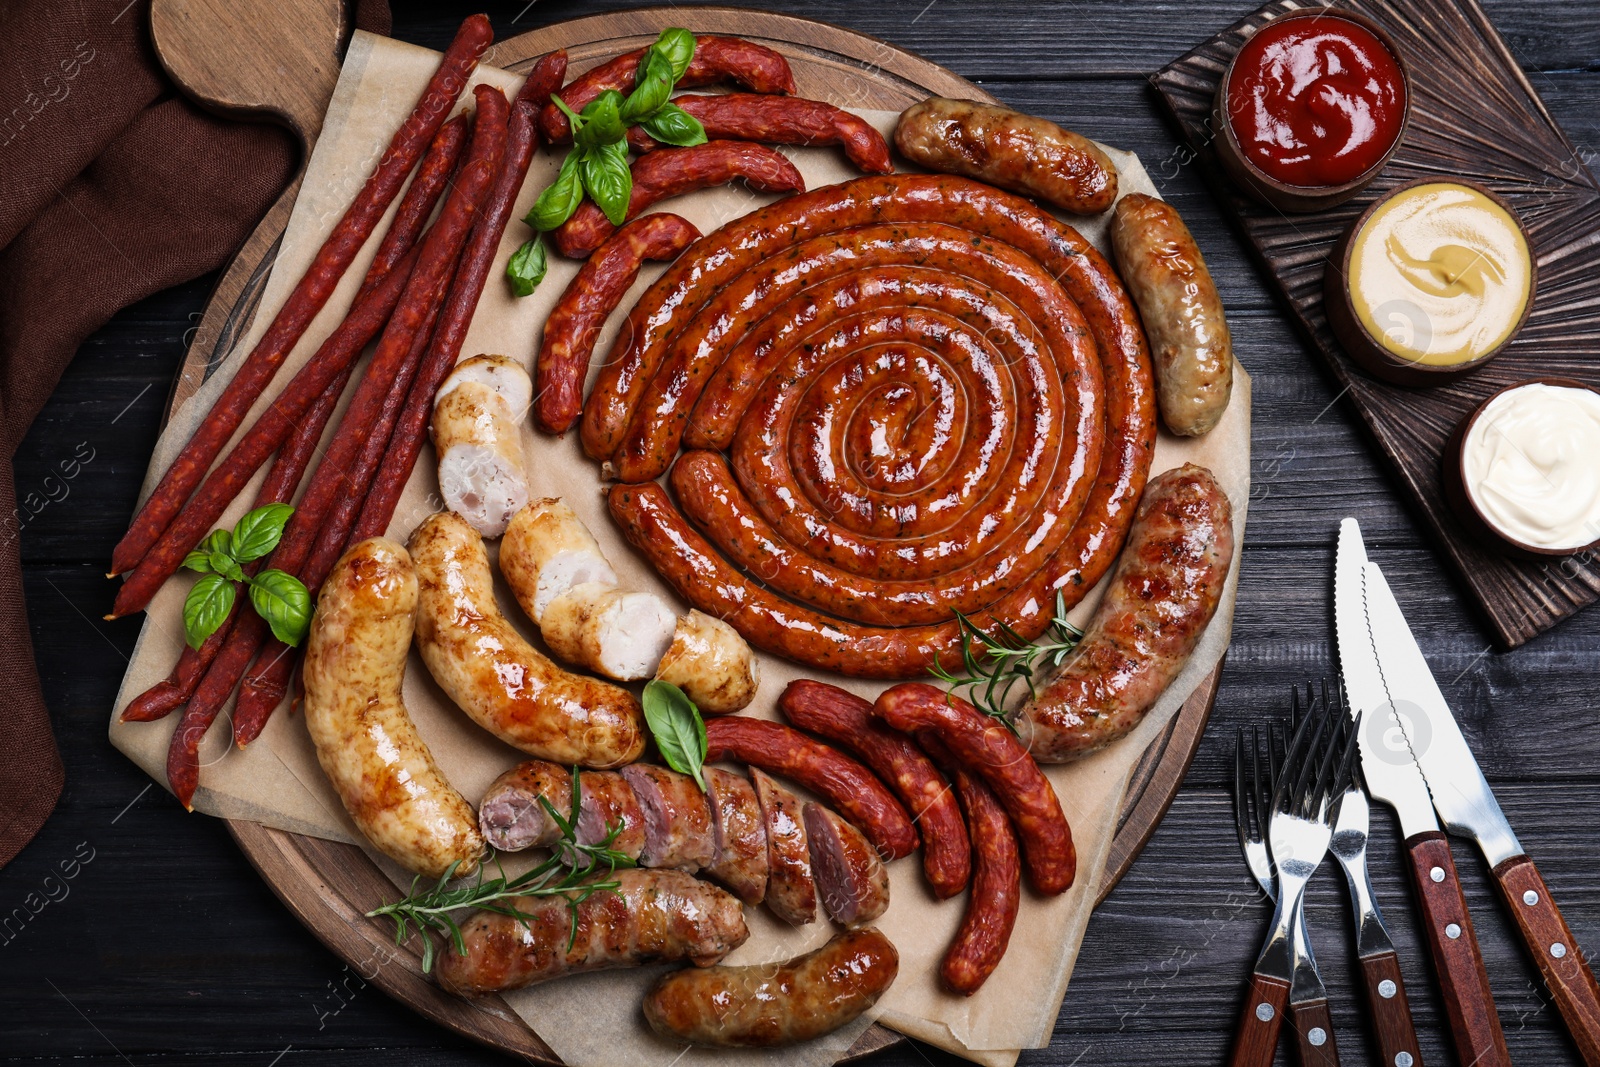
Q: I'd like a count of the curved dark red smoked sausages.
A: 8